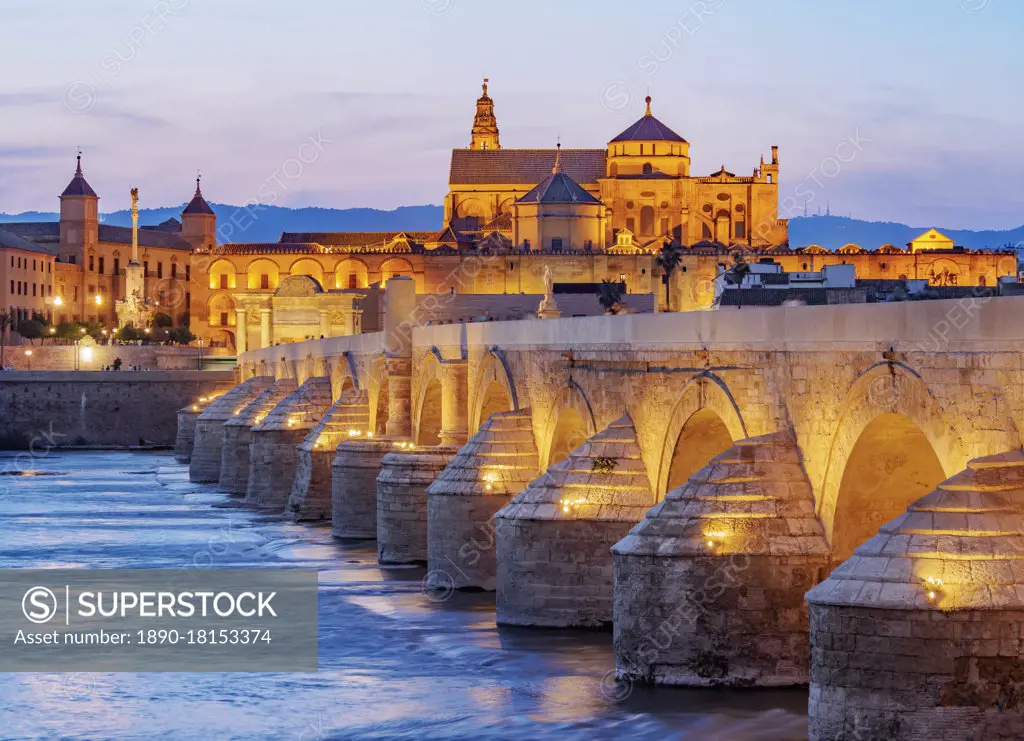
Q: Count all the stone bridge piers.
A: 11